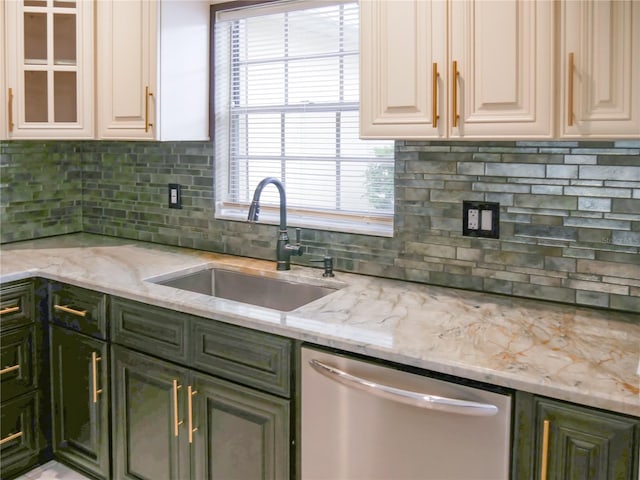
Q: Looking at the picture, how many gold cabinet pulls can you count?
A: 13